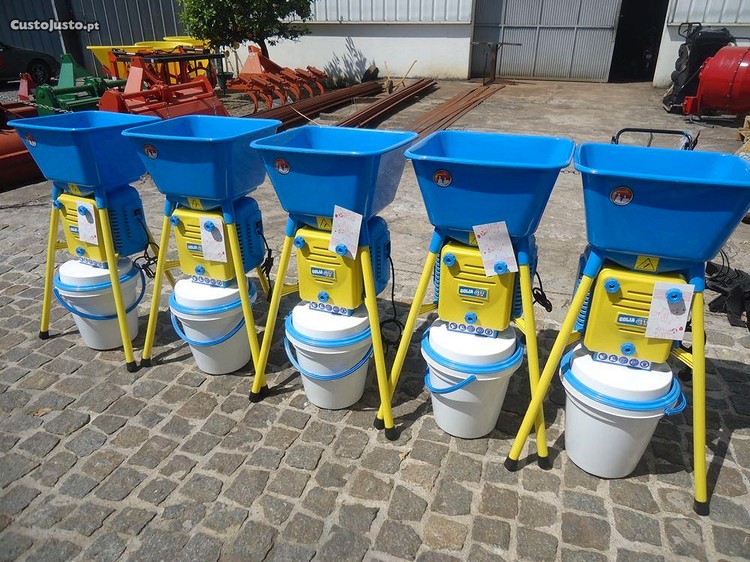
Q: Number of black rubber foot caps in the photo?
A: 10